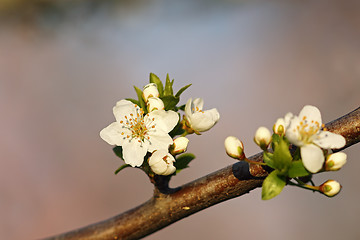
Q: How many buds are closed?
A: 8